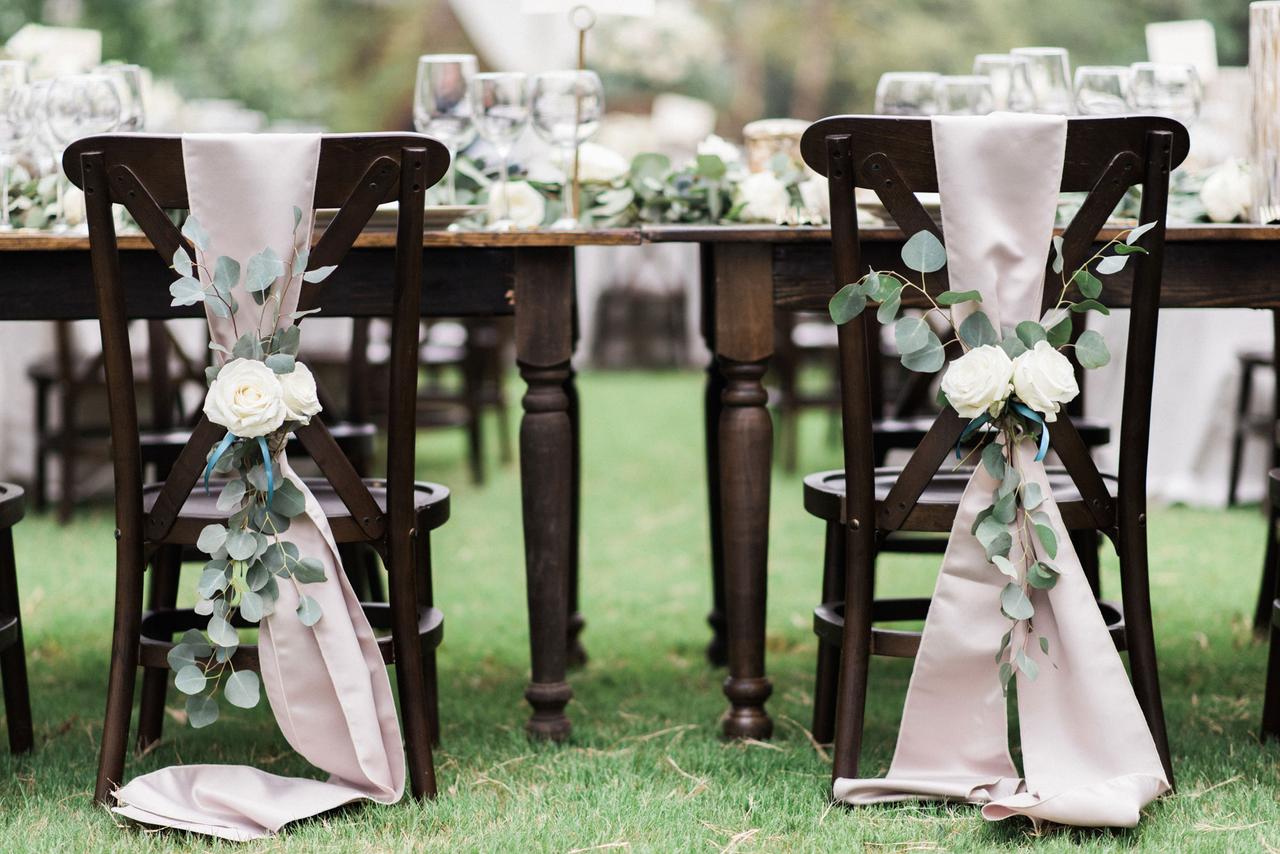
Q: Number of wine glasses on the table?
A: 13